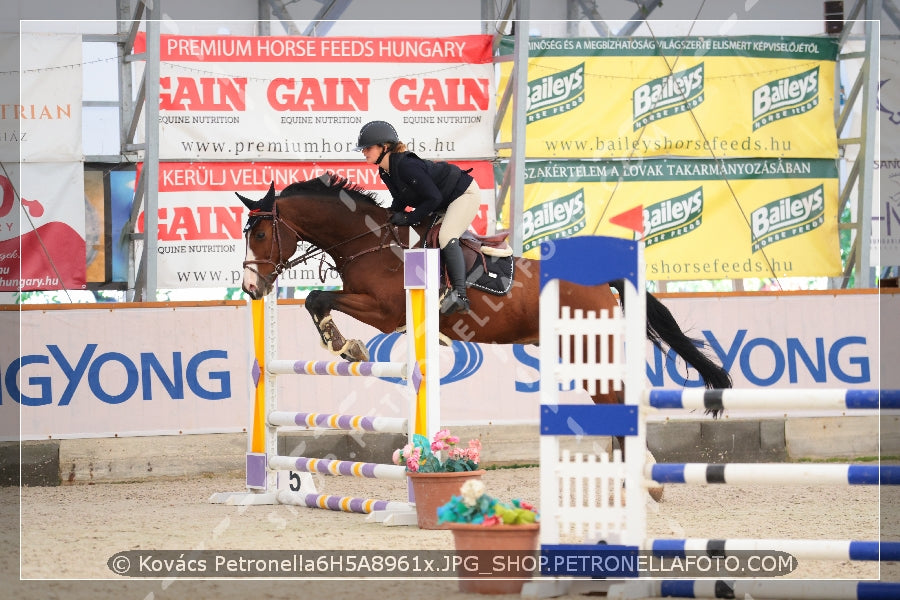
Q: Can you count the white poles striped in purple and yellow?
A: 4